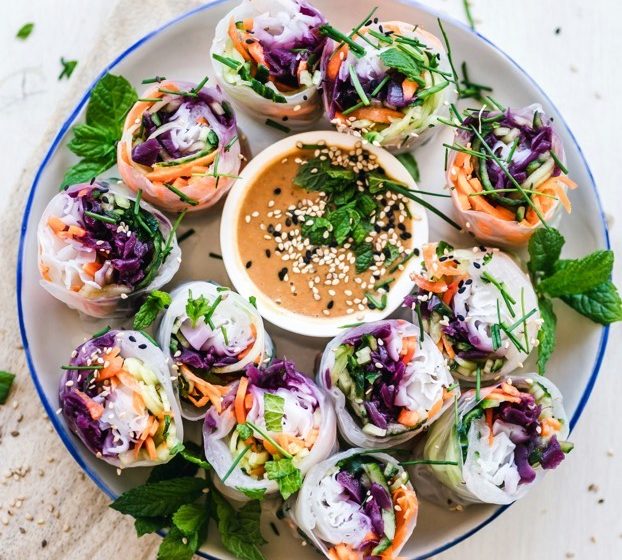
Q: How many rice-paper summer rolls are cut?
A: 12